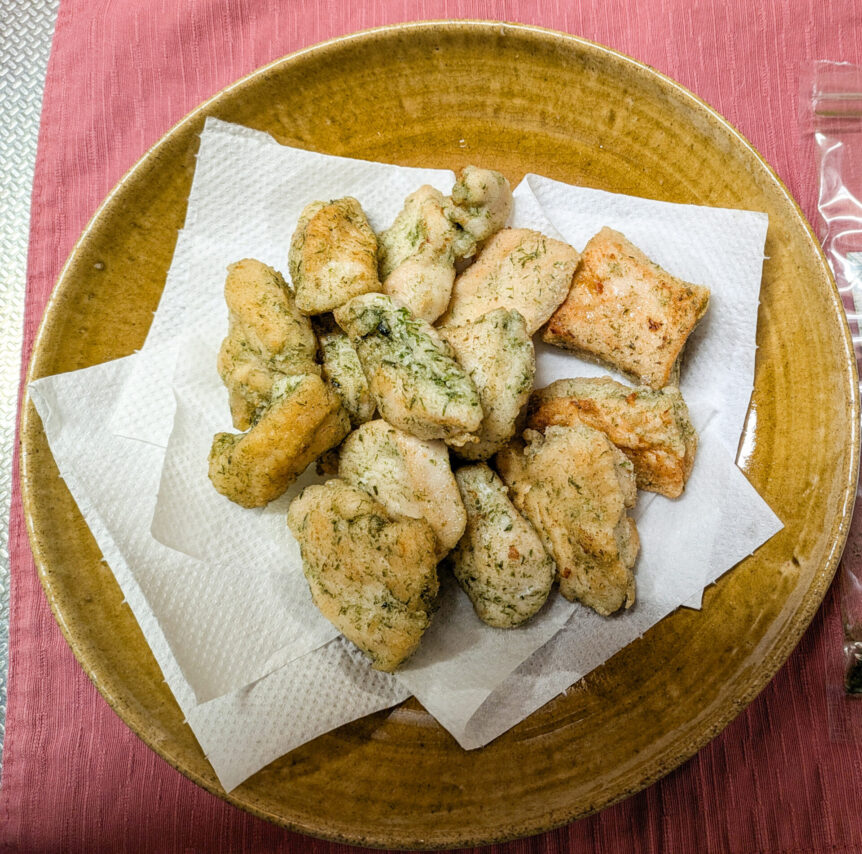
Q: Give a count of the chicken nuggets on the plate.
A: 14